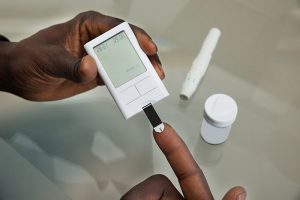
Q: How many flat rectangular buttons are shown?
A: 2